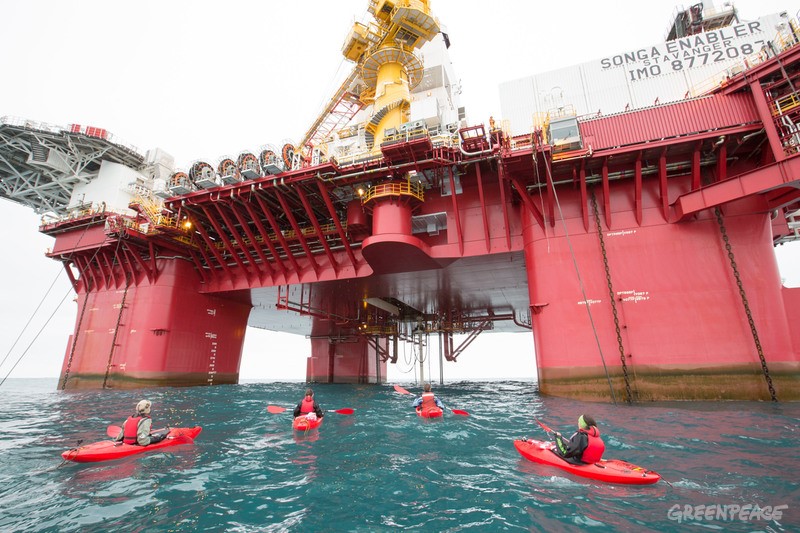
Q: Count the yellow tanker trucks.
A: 0